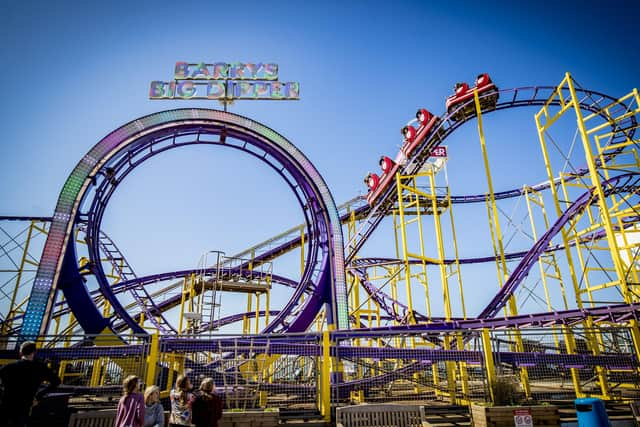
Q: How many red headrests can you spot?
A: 6